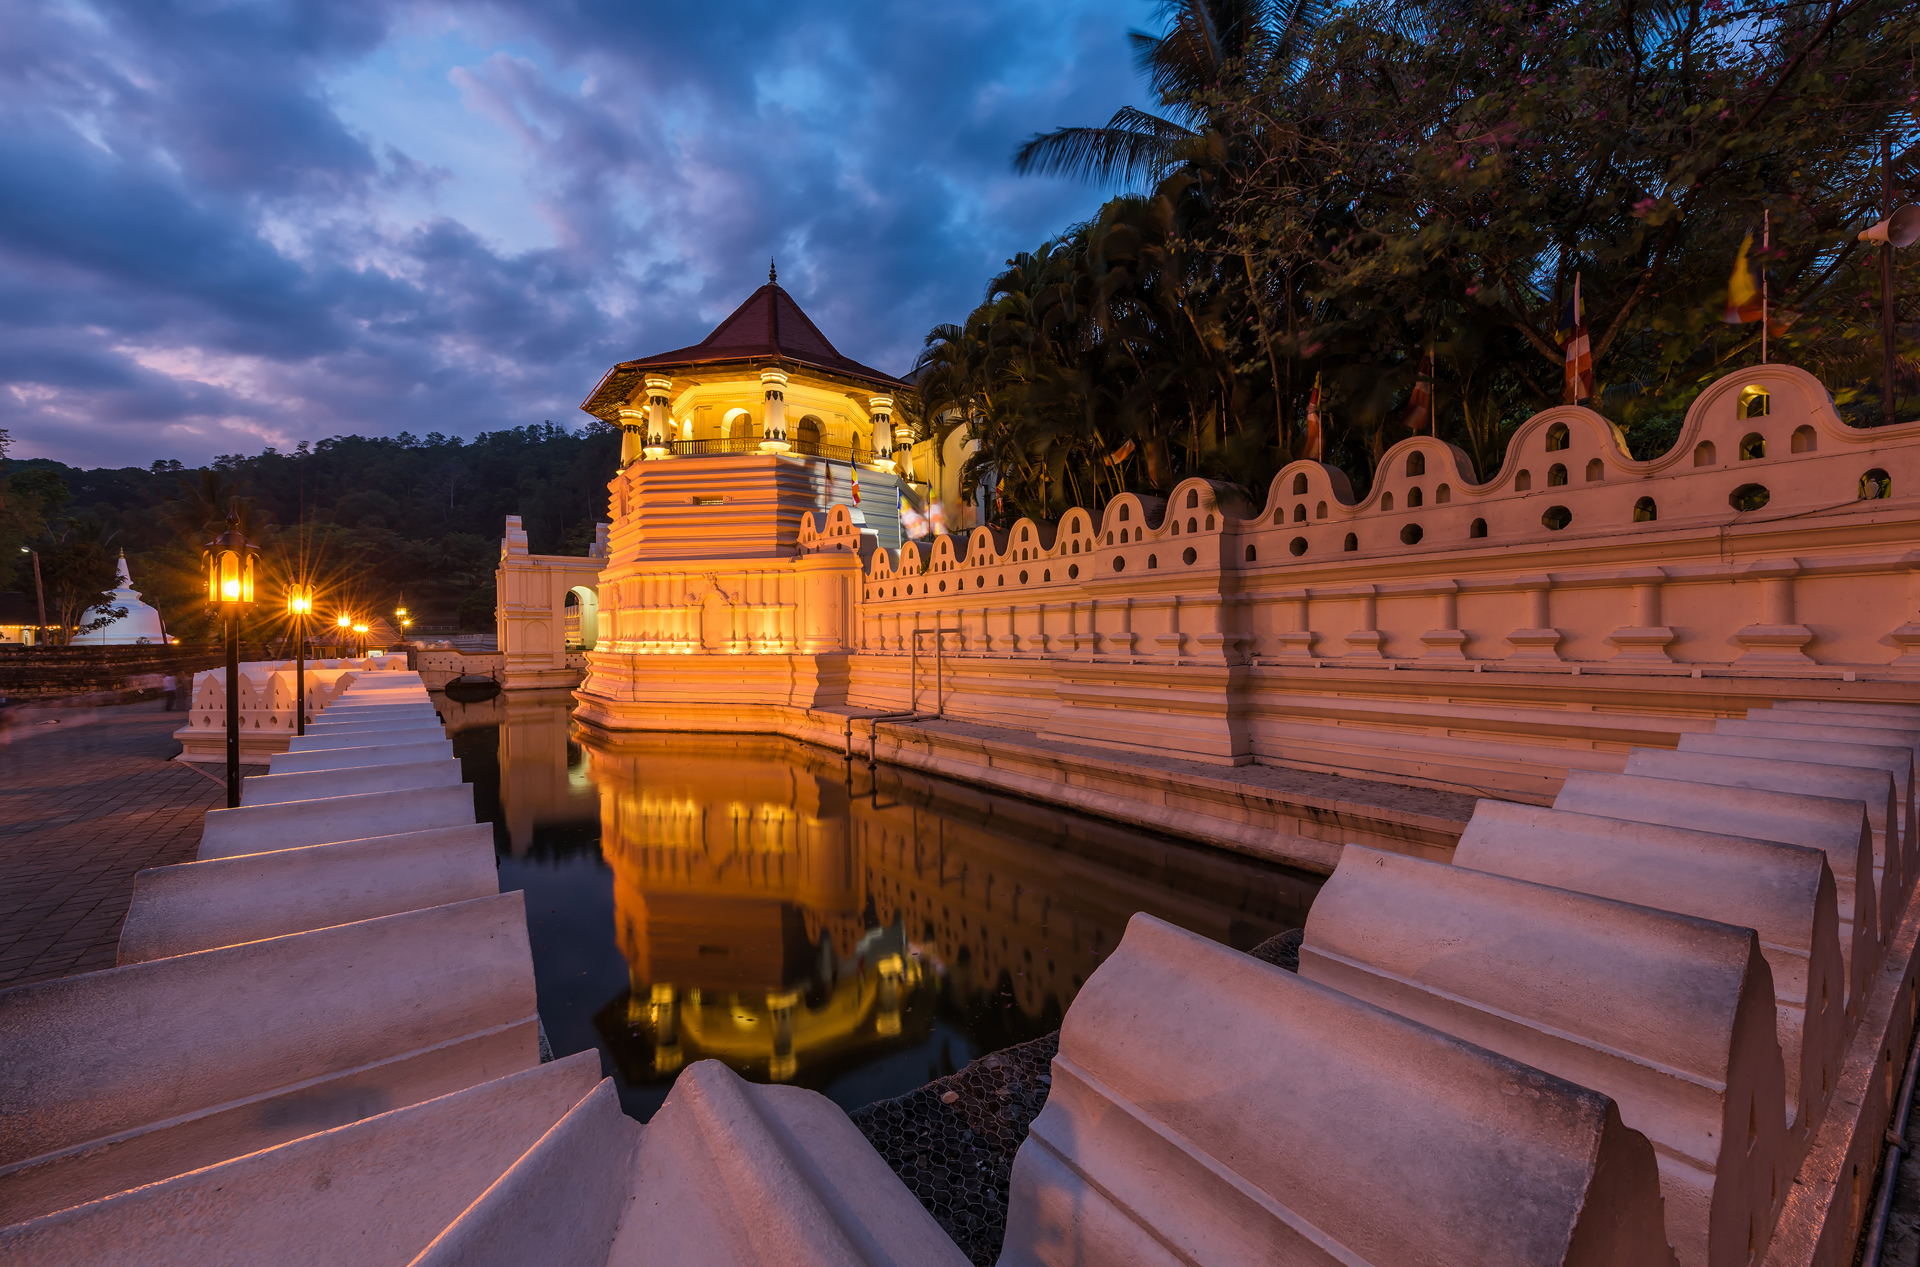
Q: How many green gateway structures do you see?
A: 0